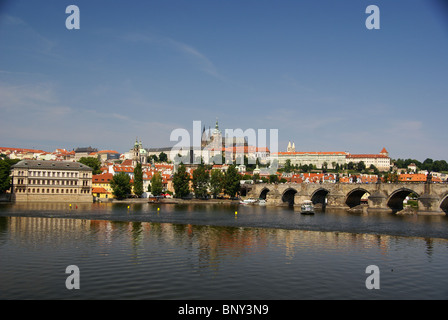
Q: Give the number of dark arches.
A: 6